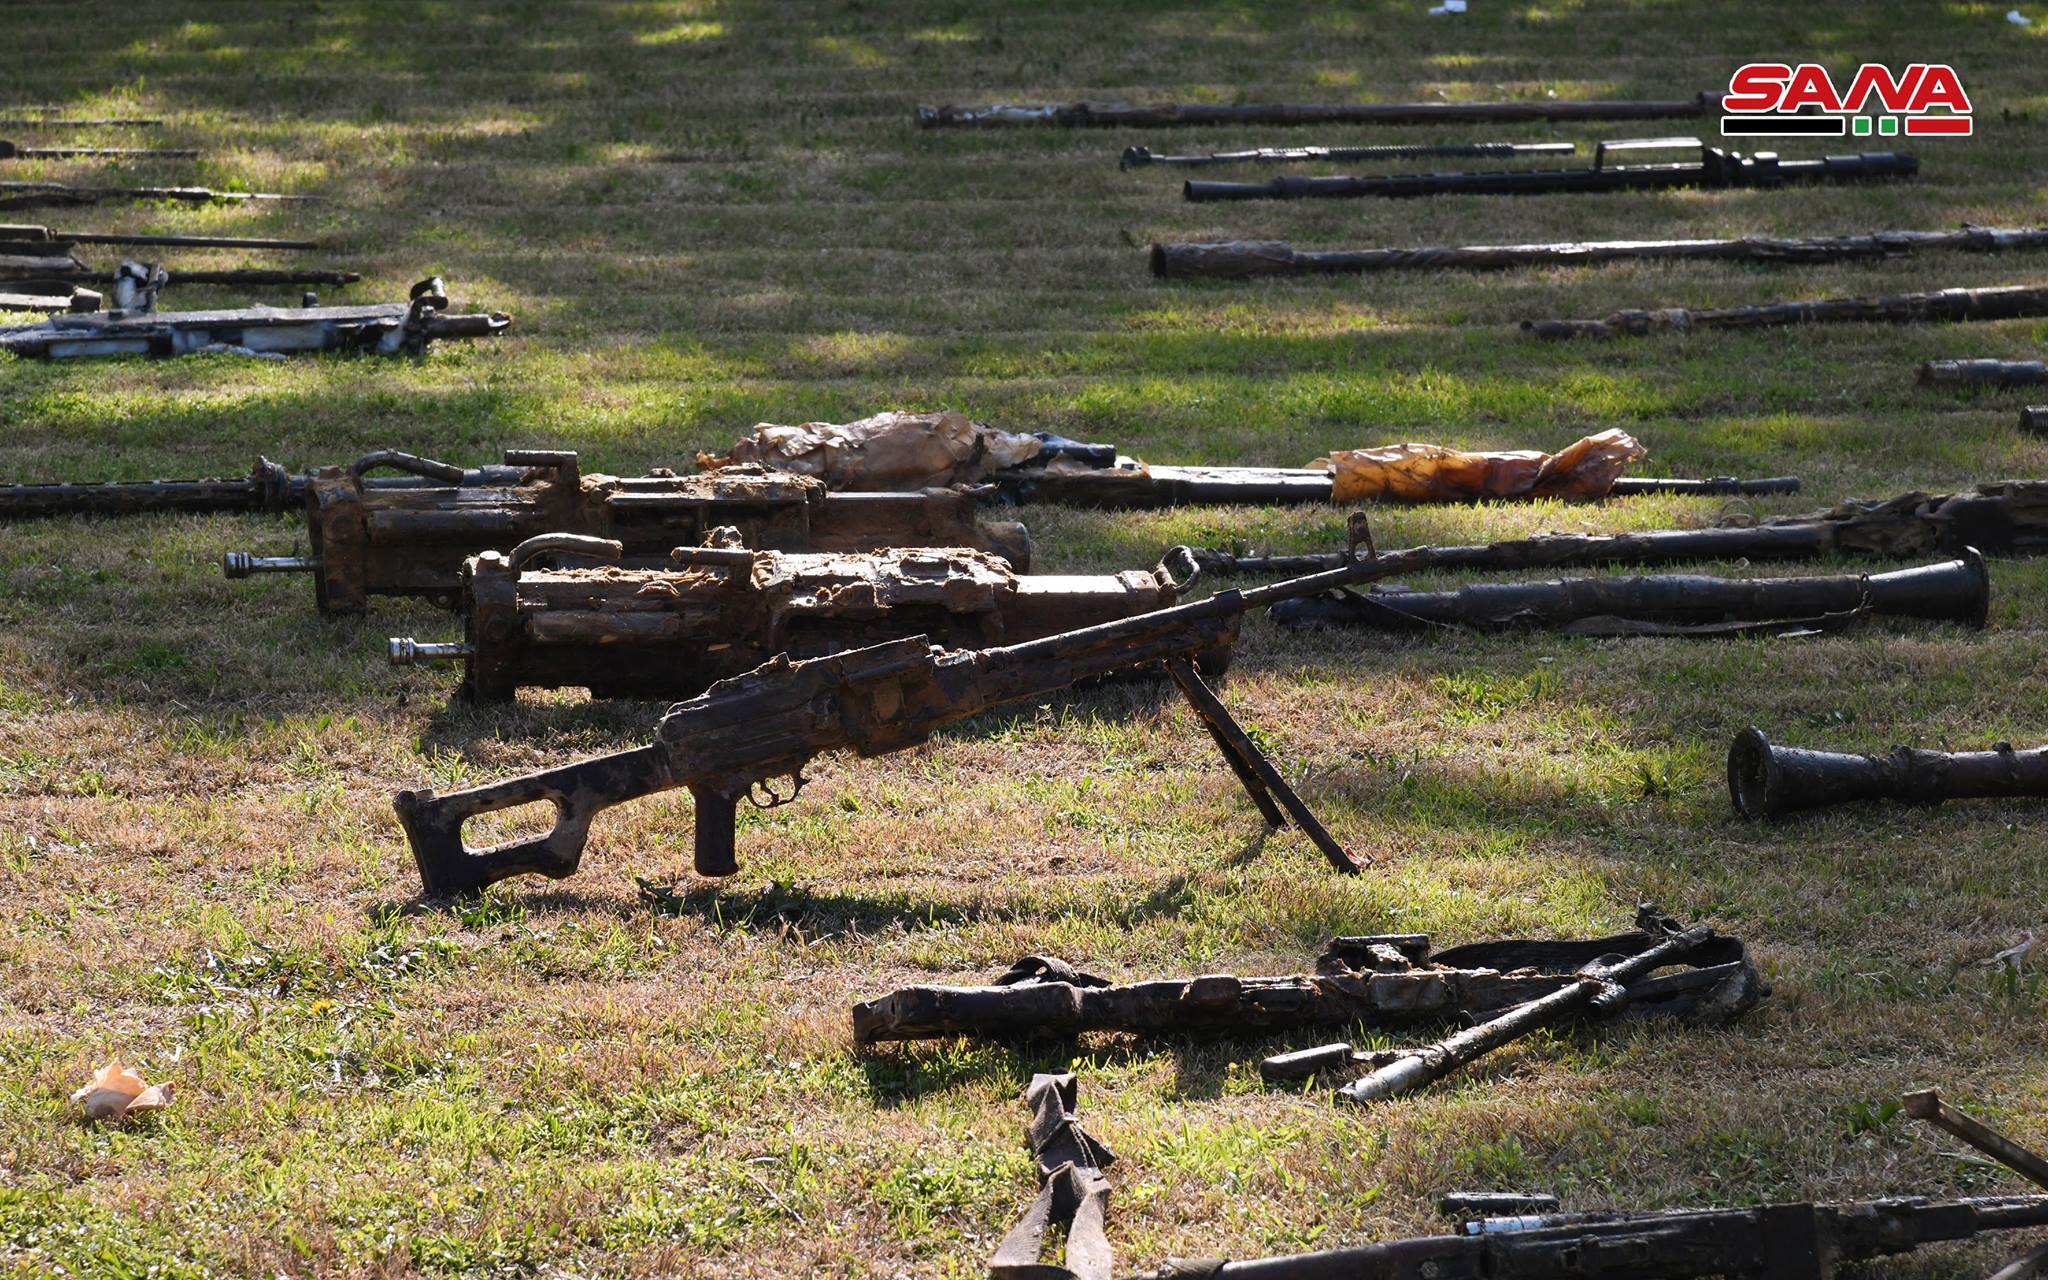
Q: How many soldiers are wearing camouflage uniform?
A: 0